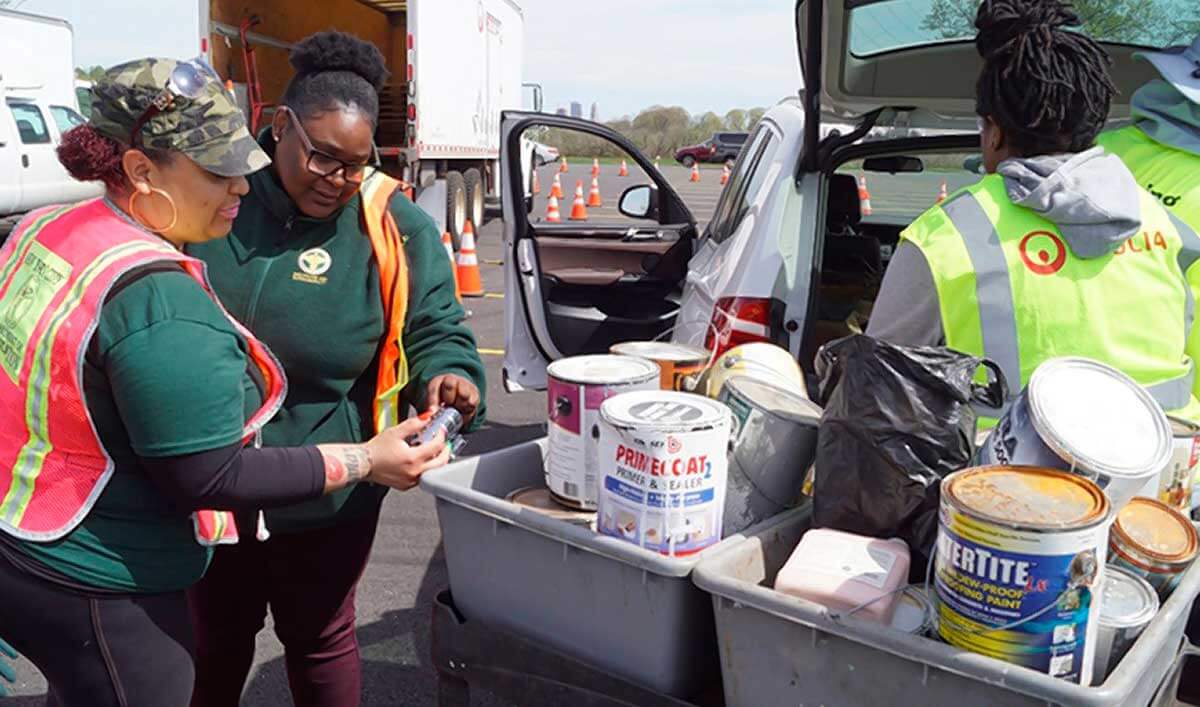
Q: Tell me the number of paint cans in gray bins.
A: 12